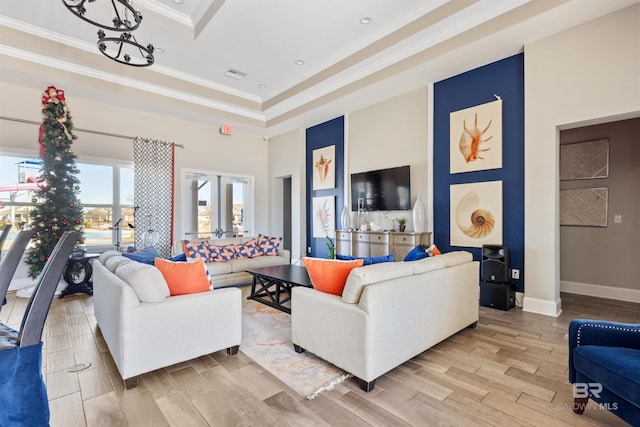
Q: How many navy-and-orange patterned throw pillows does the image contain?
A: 4